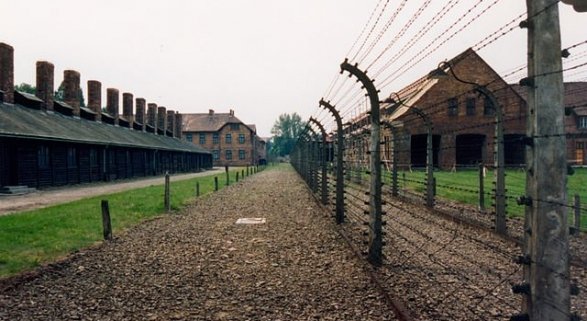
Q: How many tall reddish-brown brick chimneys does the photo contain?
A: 11